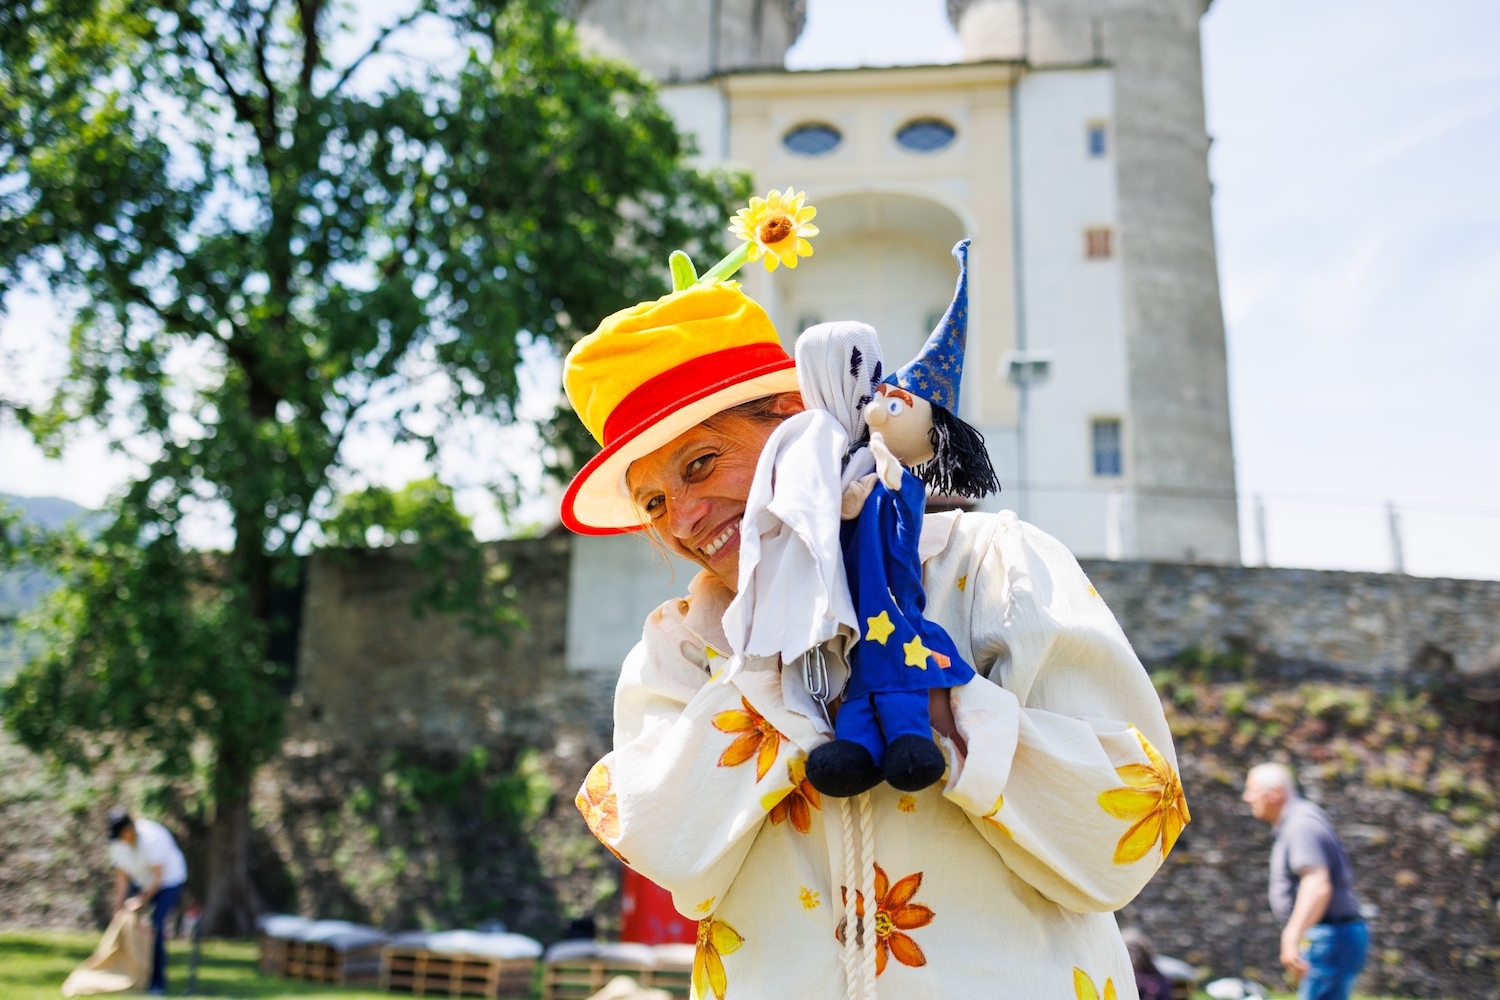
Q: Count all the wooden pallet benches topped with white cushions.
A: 3